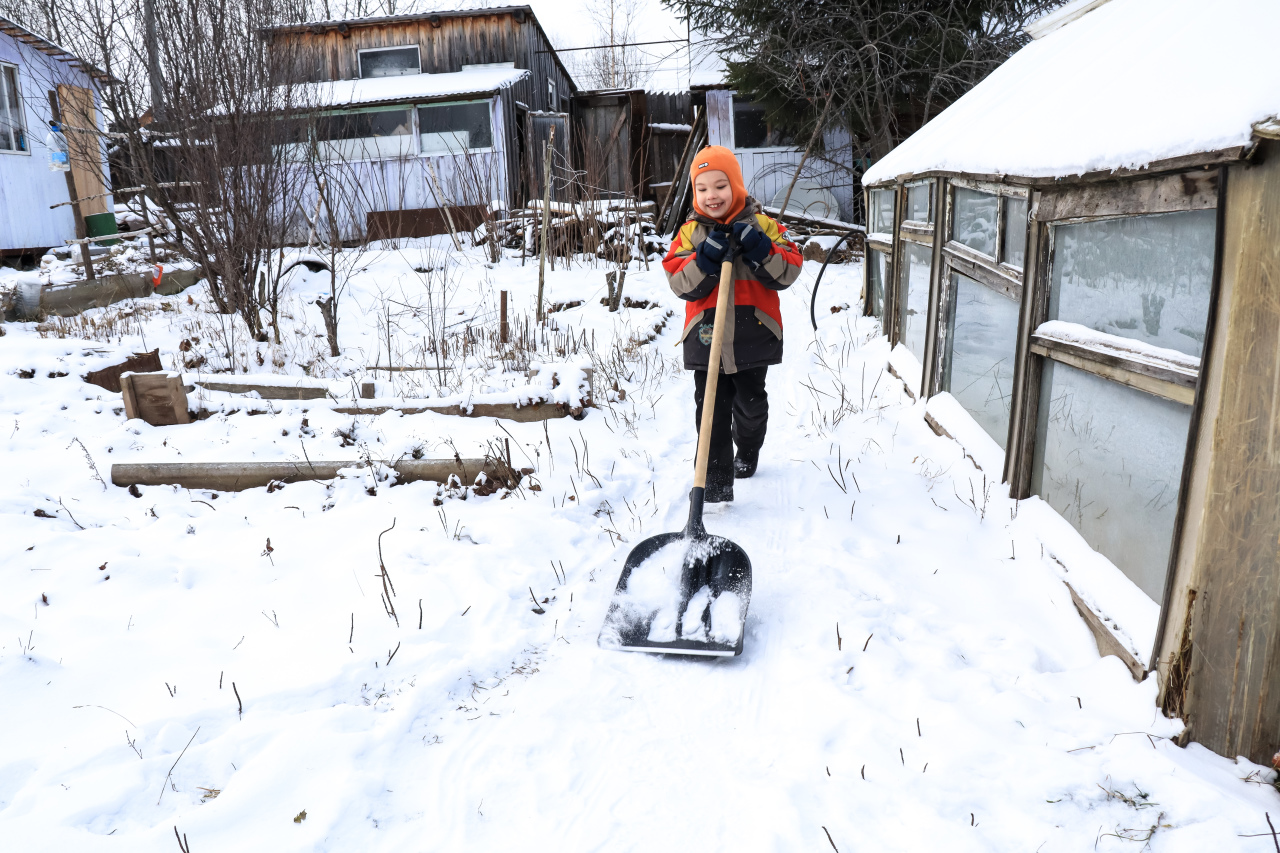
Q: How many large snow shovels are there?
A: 1